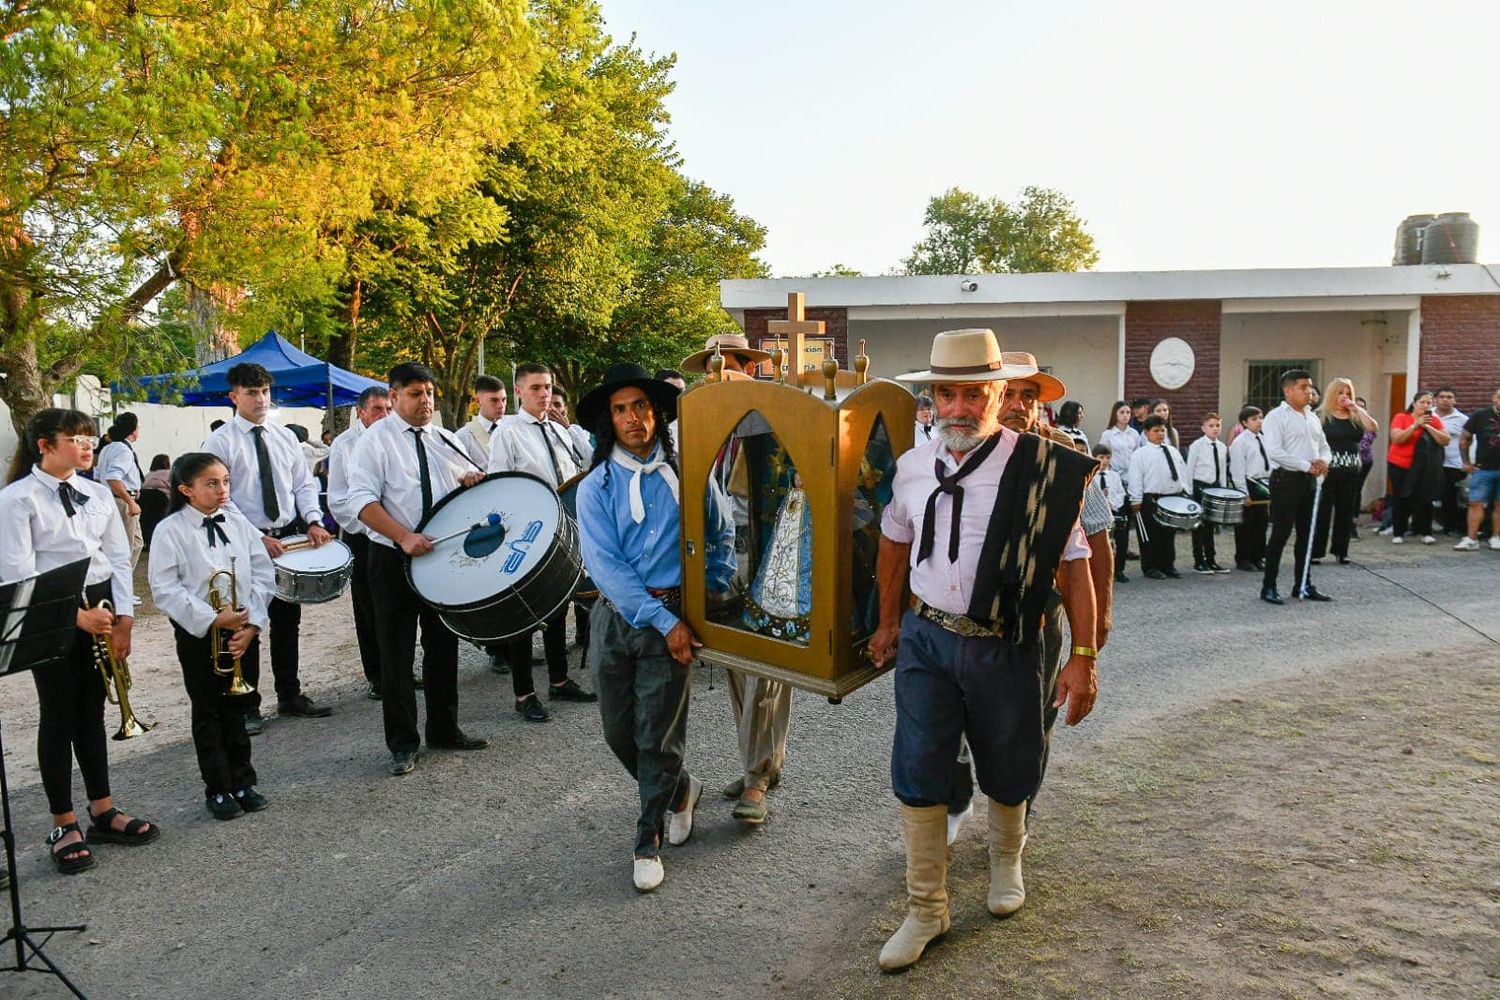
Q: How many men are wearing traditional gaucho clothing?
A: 4